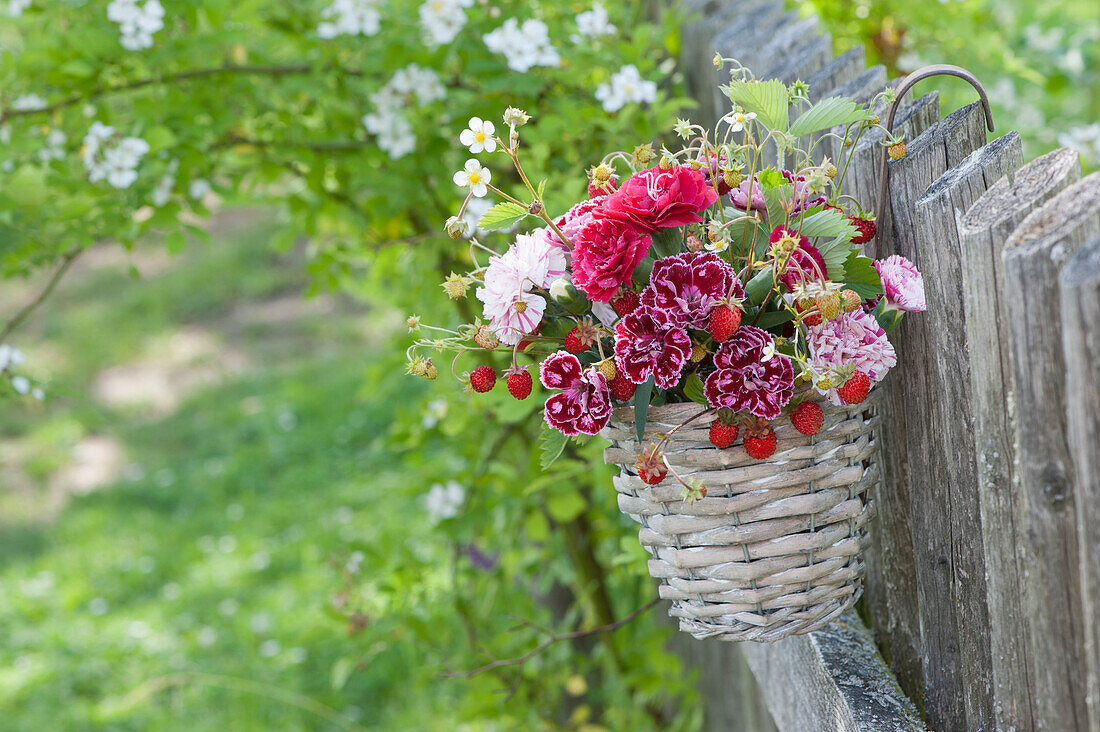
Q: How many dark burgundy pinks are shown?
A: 4